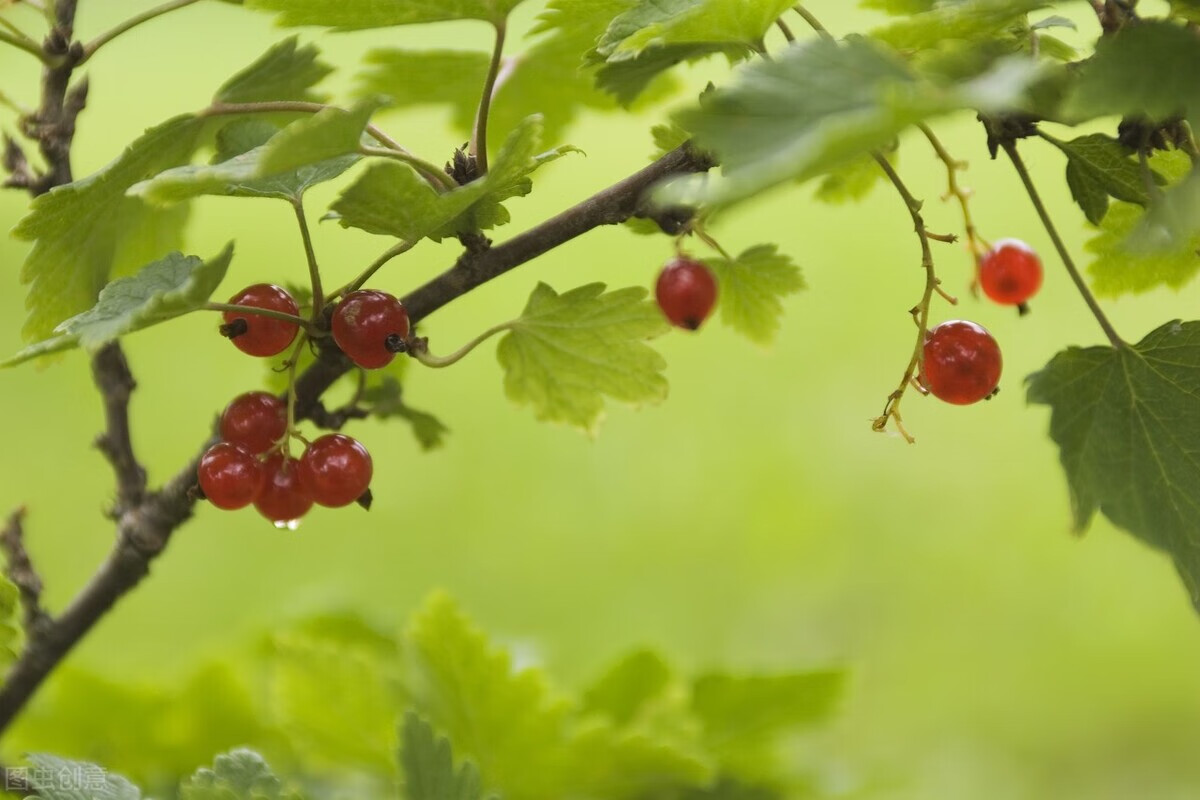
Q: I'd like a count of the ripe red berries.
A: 9